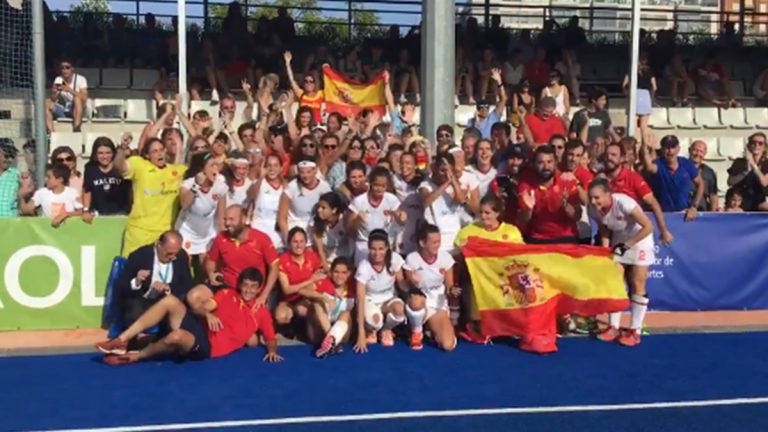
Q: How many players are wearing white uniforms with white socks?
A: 3